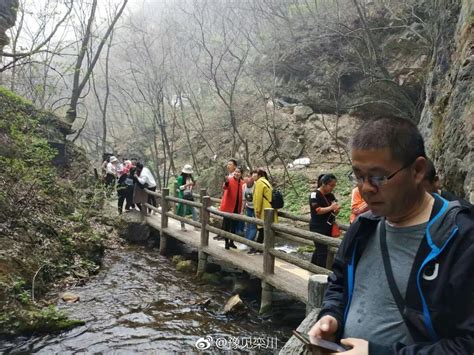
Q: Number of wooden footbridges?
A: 1